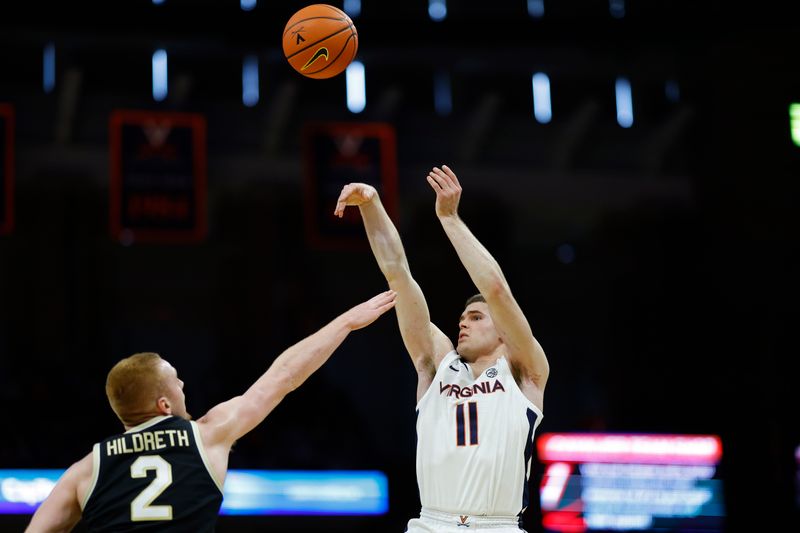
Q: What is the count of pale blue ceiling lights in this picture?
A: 14